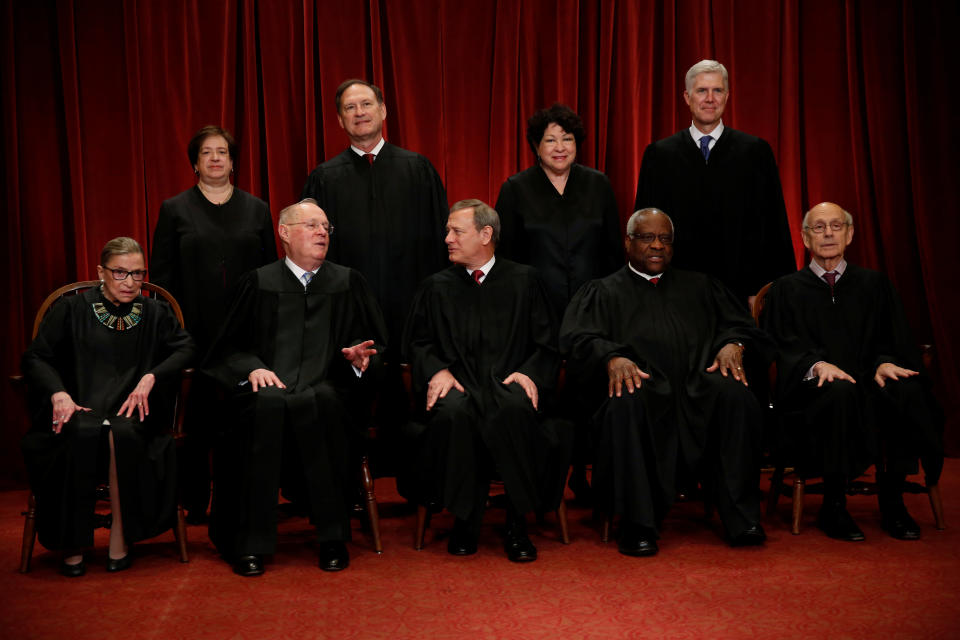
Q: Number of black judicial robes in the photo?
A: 9